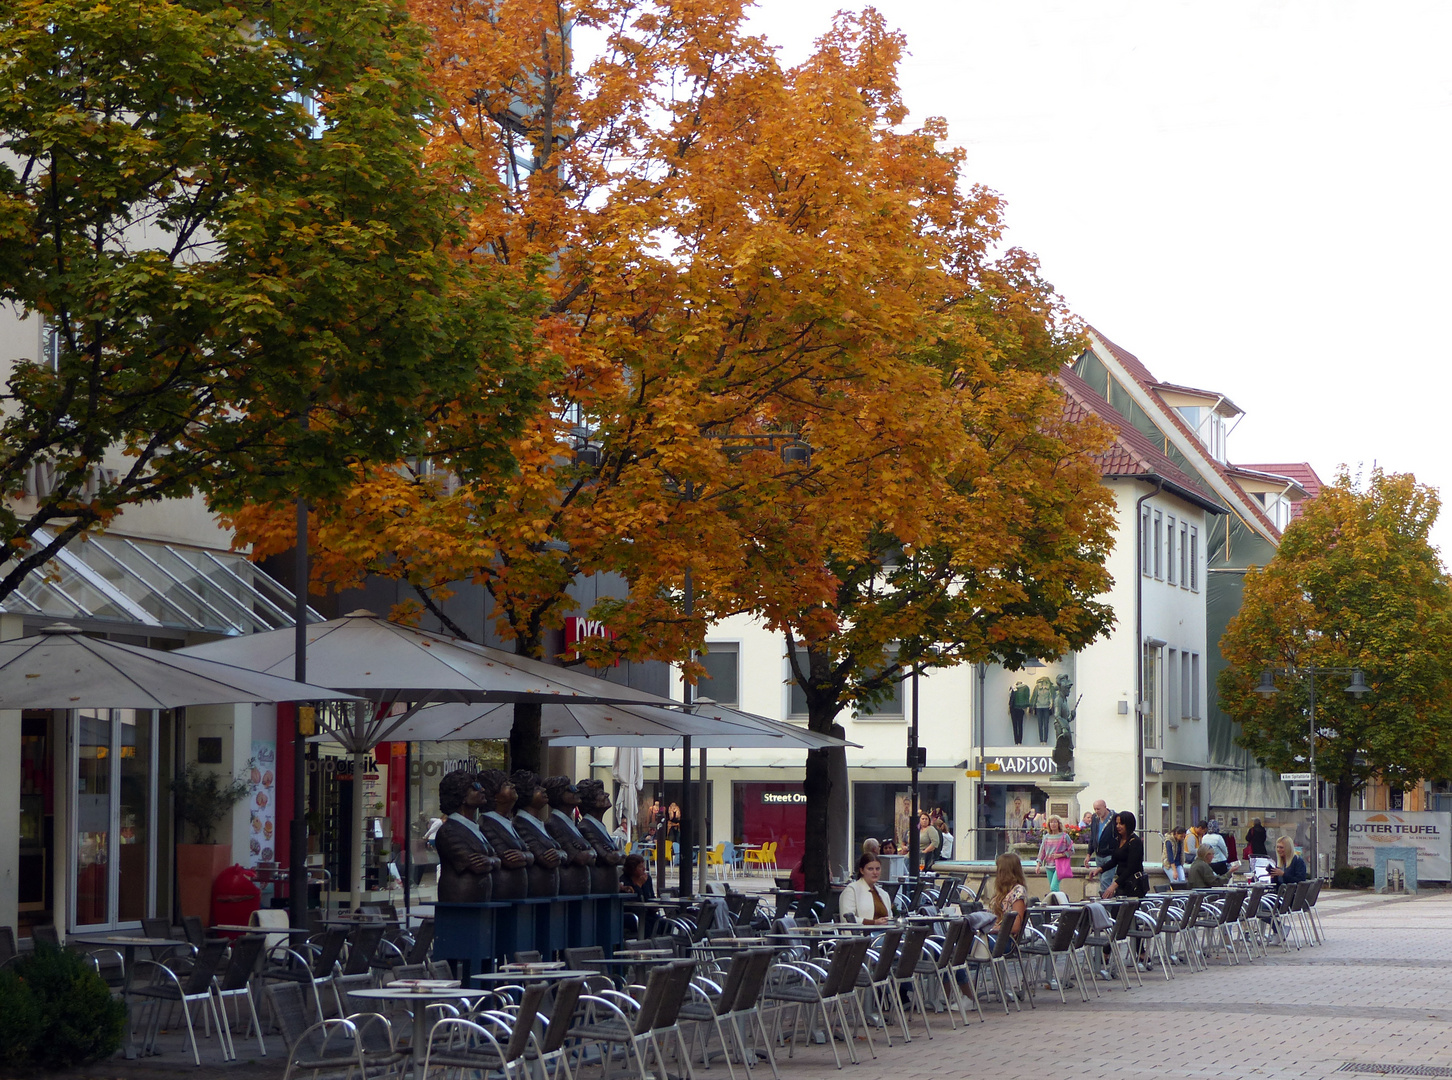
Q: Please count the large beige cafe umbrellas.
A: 4